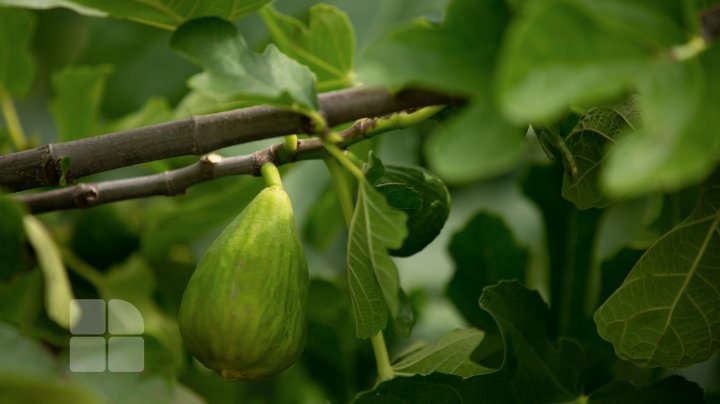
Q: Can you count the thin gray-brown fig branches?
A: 2